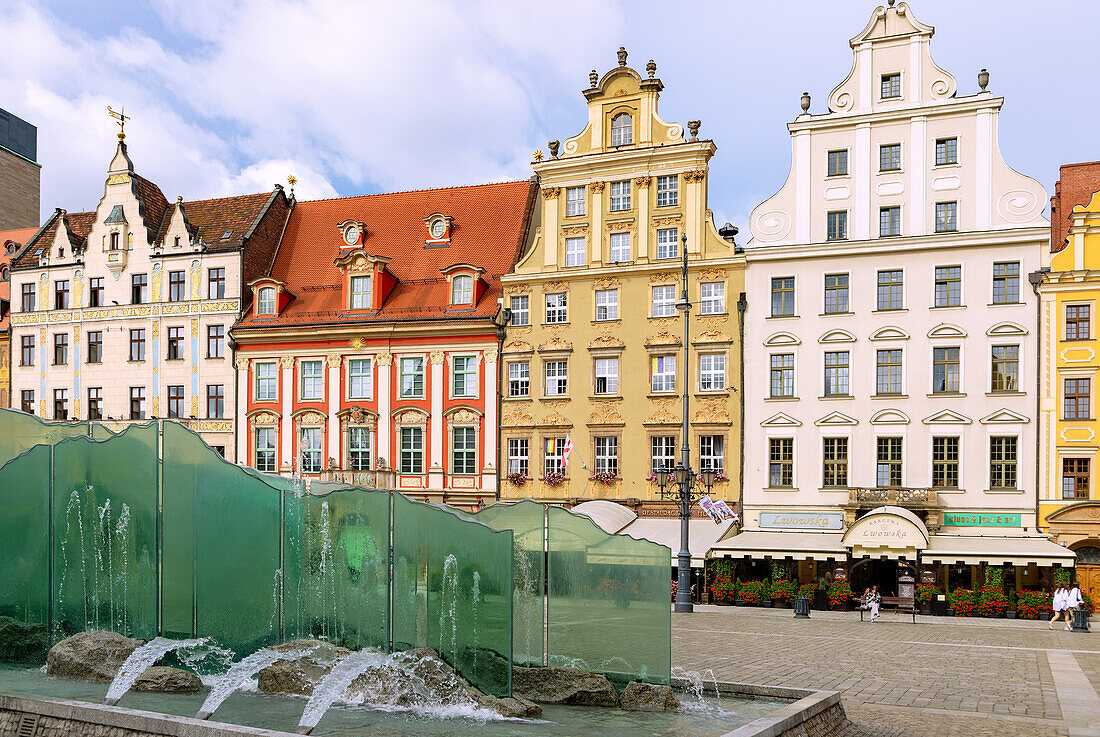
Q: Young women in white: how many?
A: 2